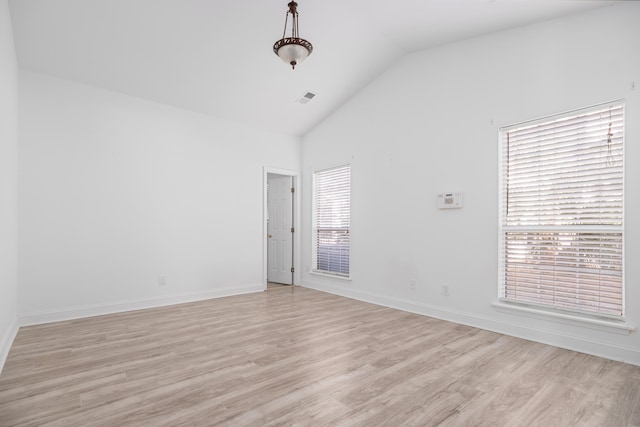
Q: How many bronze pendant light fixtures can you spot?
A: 1